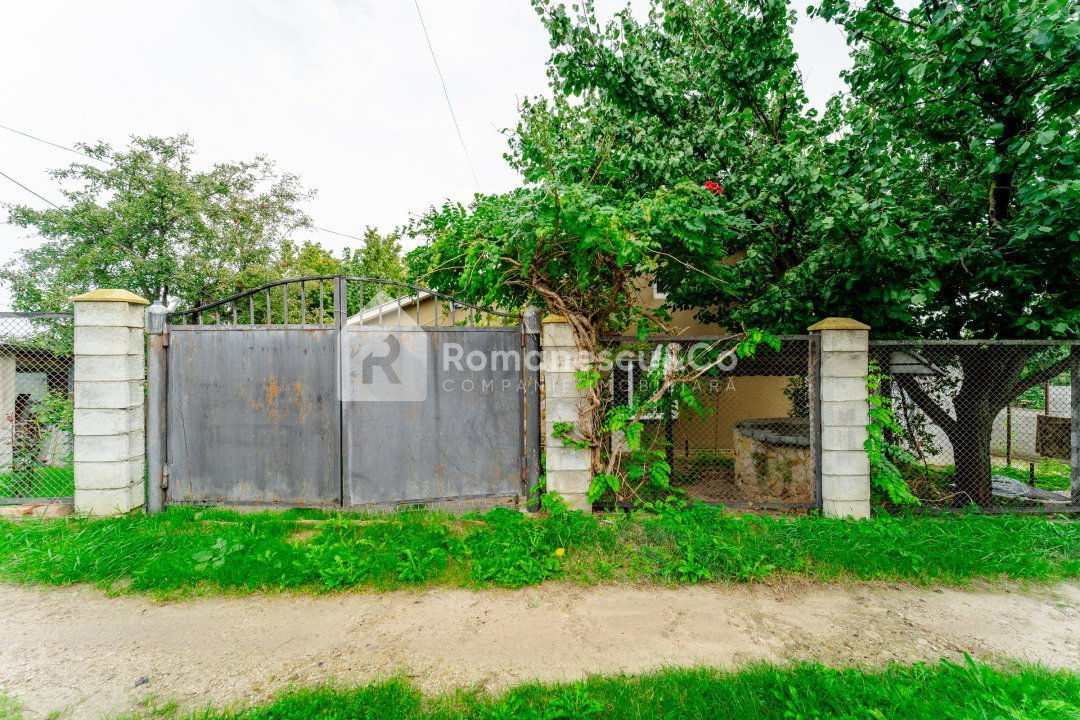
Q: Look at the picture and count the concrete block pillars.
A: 3